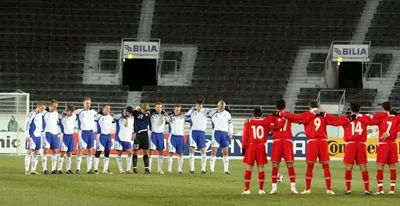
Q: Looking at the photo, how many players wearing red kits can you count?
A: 5